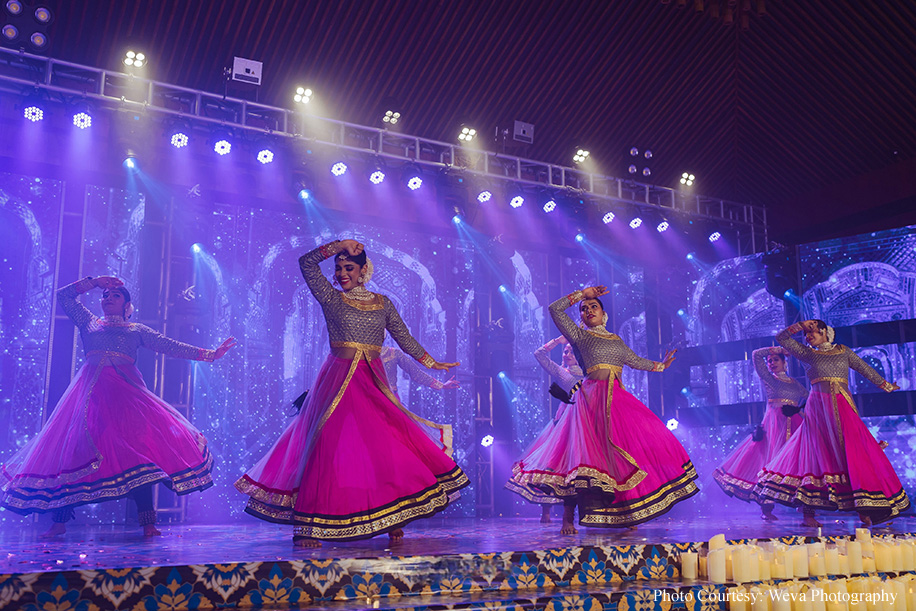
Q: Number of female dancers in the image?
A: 7